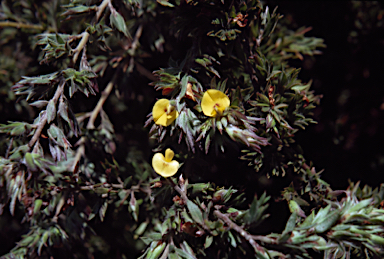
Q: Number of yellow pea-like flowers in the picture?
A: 3